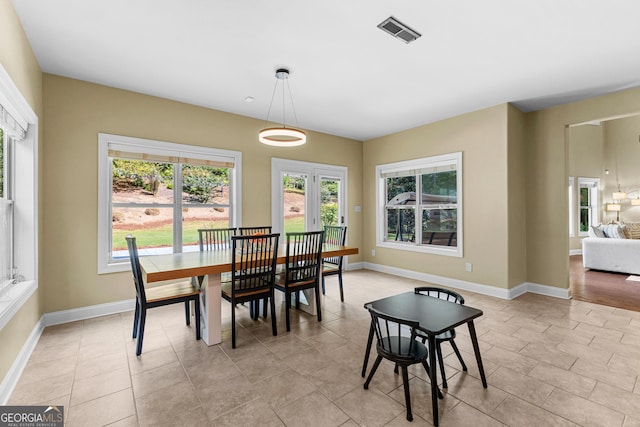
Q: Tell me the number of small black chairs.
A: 2